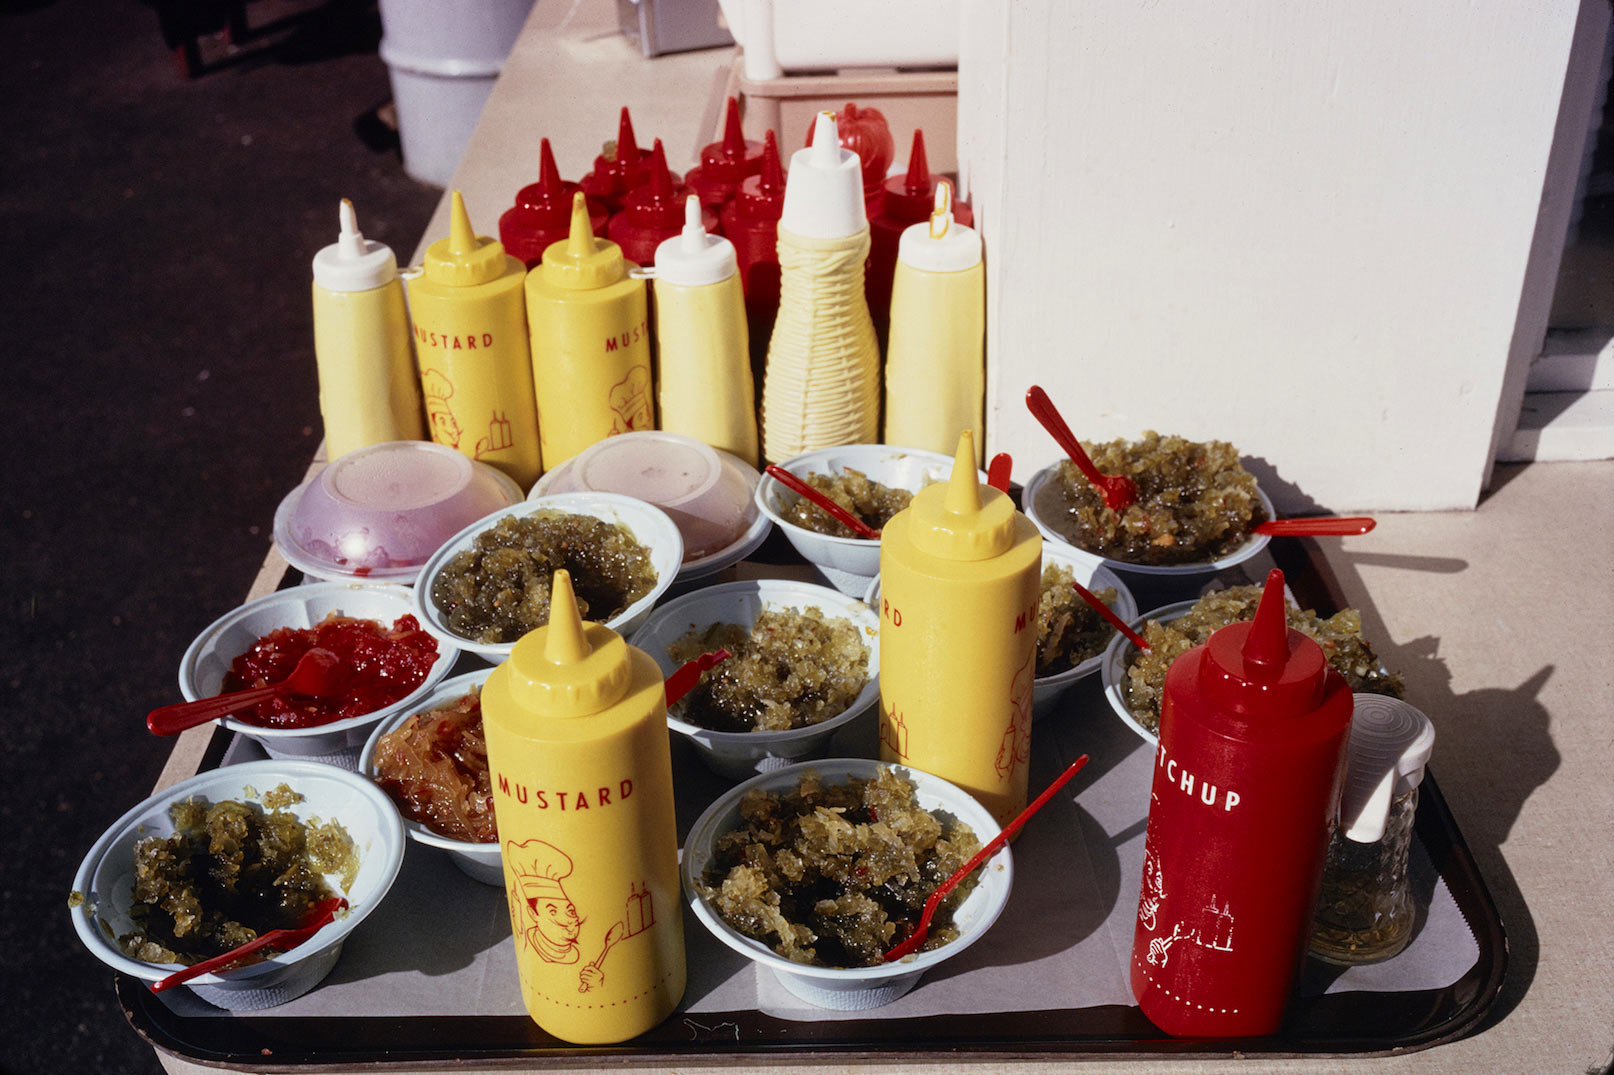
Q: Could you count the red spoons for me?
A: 9